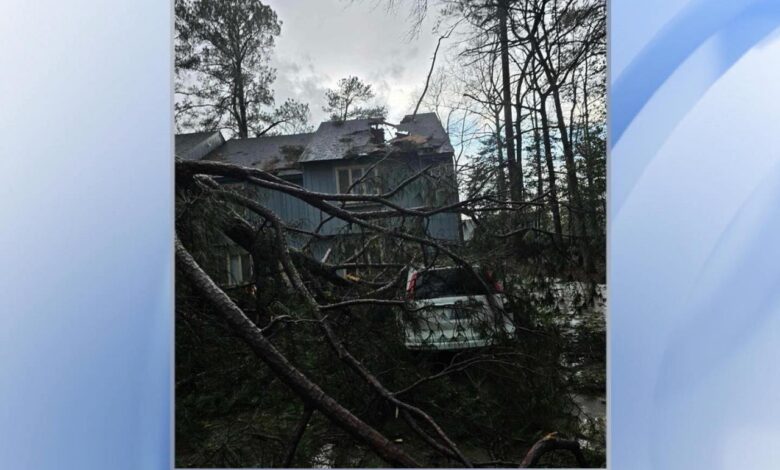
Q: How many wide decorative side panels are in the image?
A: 2